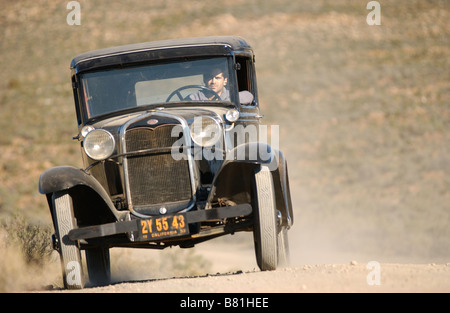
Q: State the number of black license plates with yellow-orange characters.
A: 1